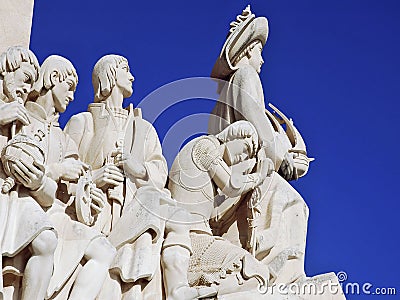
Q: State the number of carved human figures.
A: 5